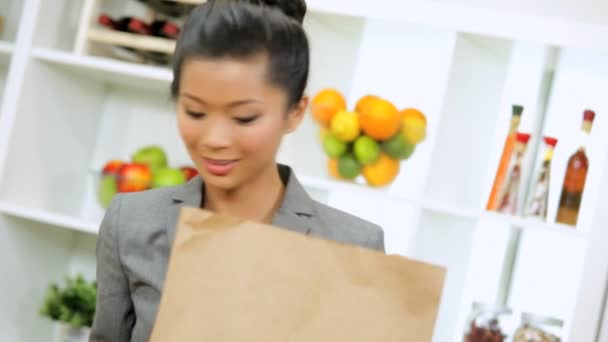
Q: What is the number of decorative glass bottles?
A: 4